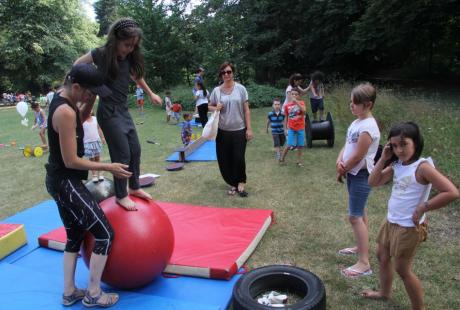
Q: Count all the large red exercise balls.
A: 1